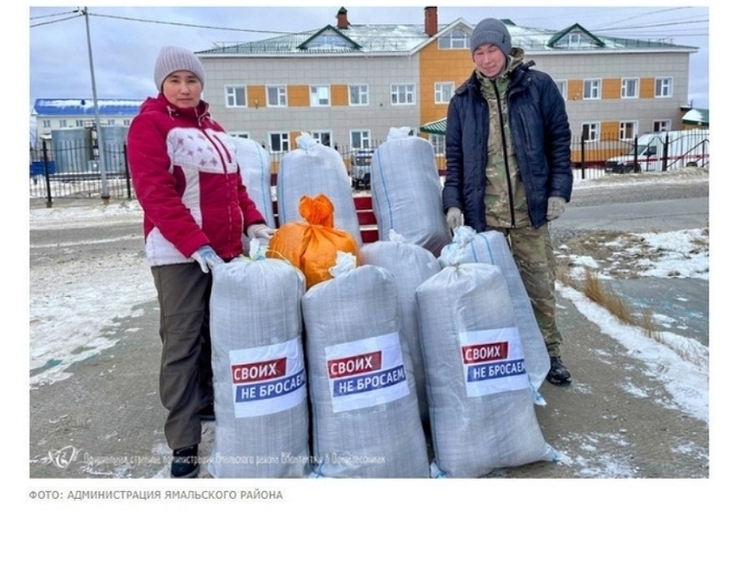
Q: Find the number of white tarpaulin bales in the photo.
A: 8